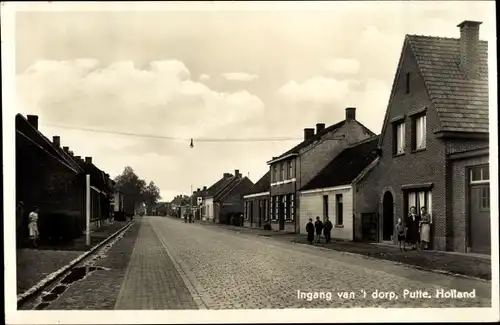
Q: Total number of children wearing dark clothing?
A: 3